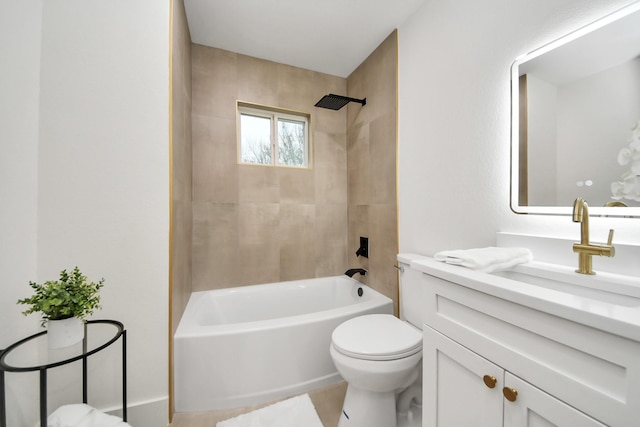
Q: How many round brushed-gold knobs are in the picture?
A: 2